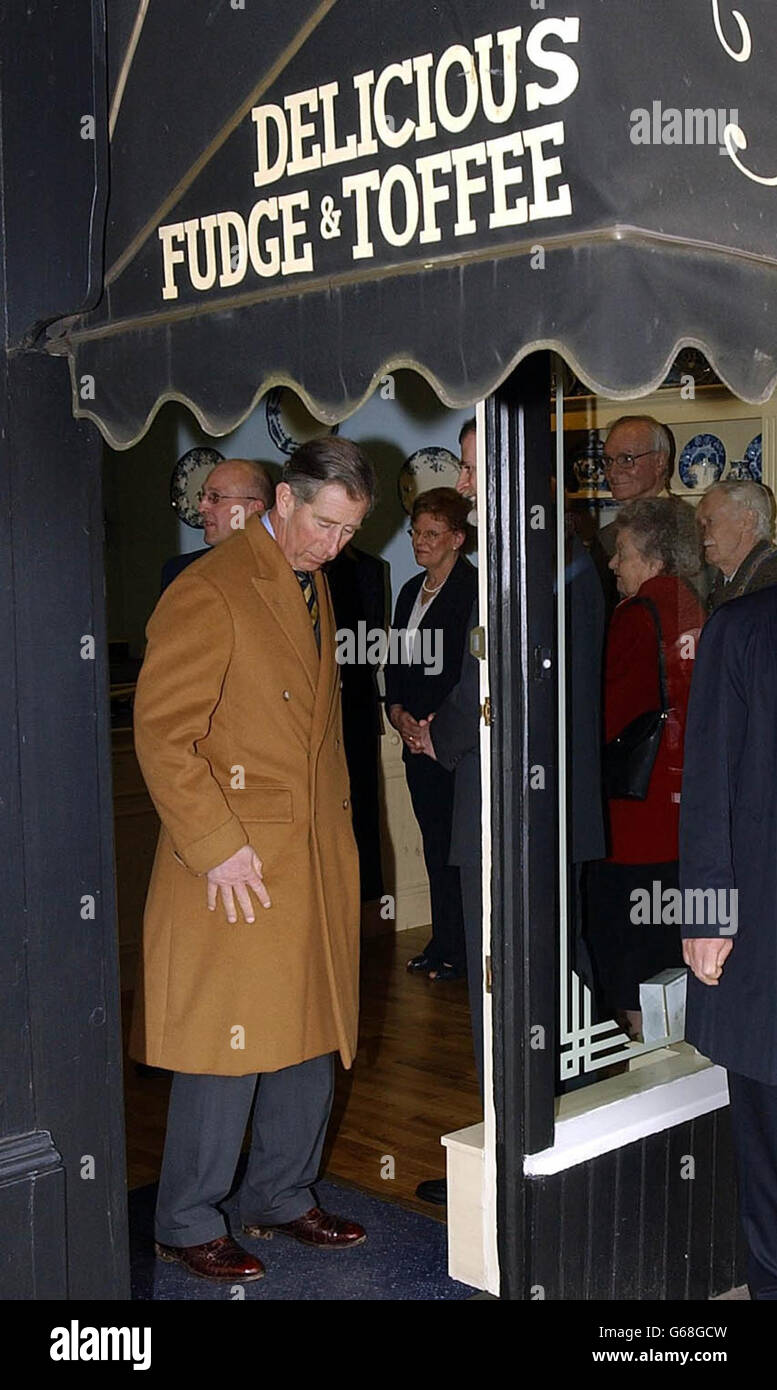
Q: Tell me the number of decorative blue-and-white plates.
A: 5